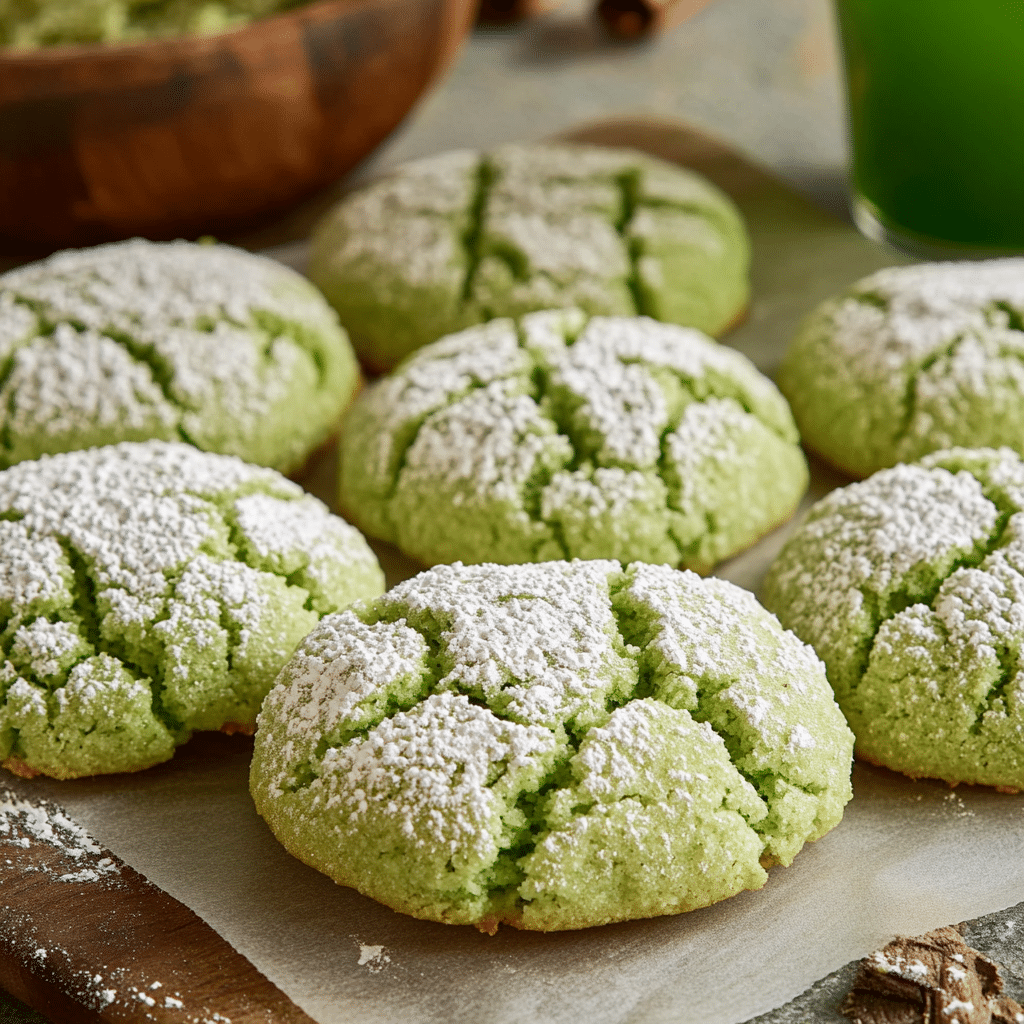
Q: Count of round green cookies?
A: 7